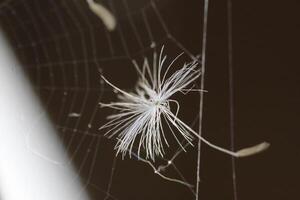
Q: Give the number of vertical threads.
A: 2